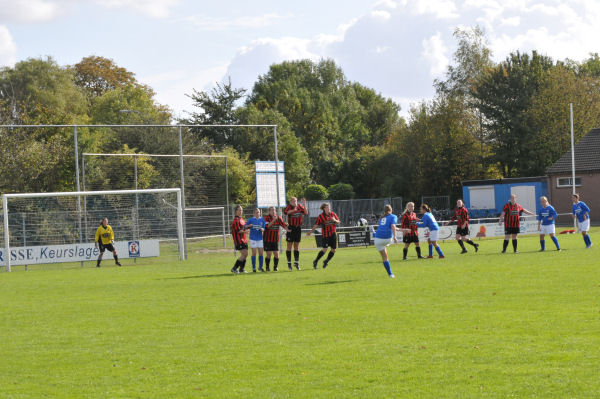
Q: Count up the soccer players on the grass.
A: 13